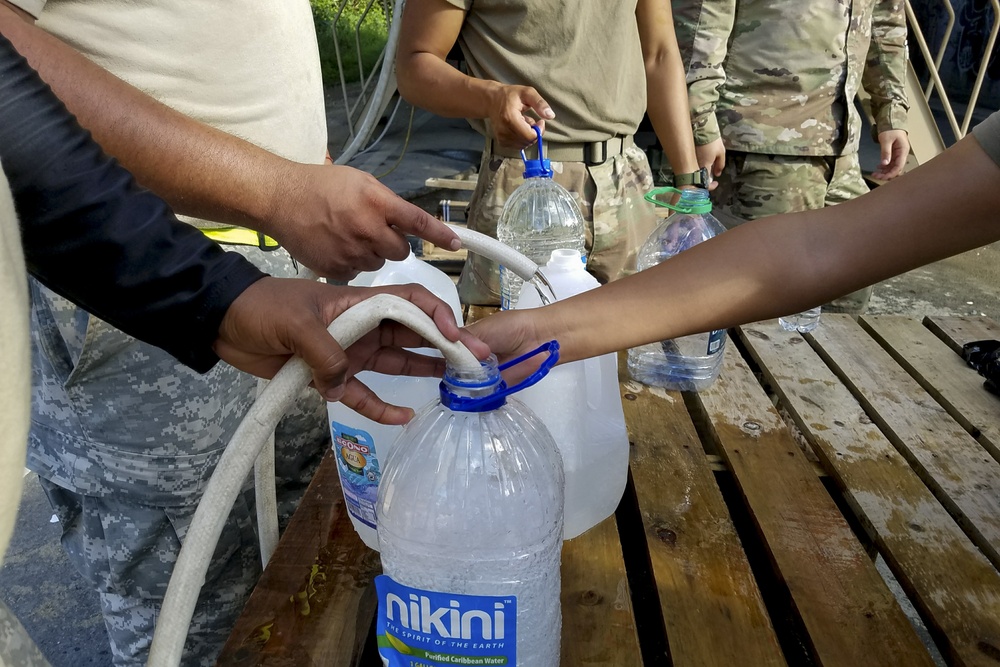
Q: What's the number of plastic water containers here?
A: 6